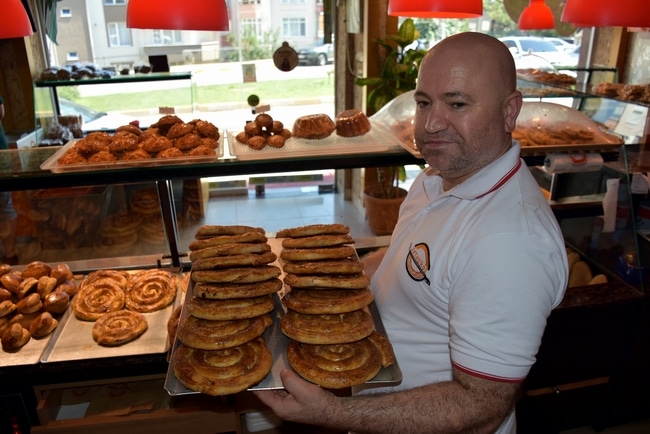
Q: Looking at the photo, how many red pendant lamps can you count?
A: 5